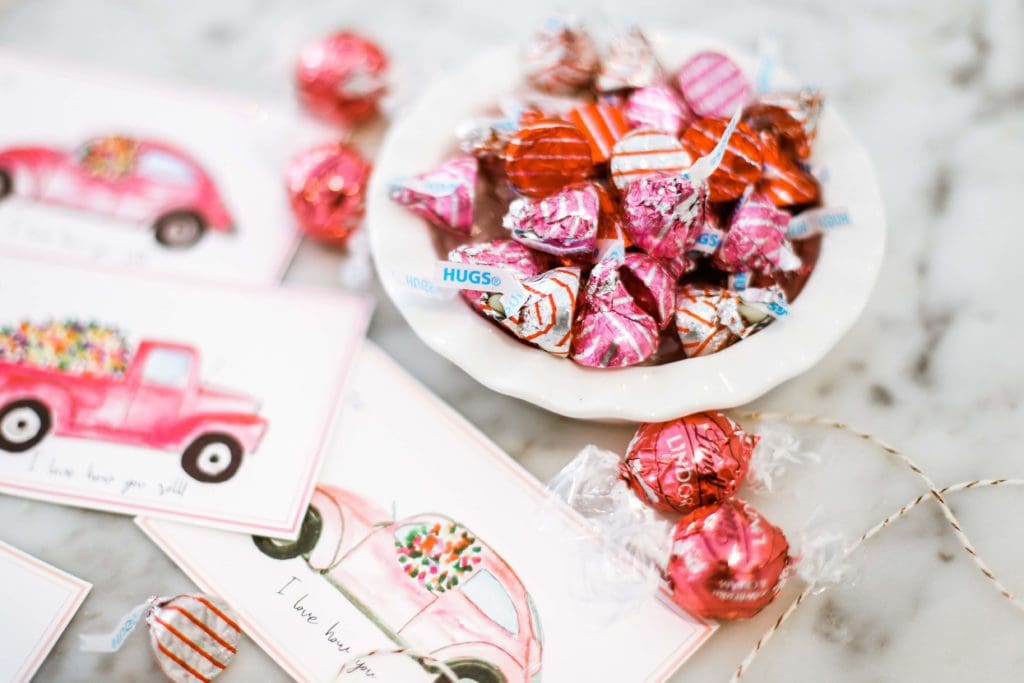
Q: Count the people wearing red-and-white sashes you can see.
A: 0